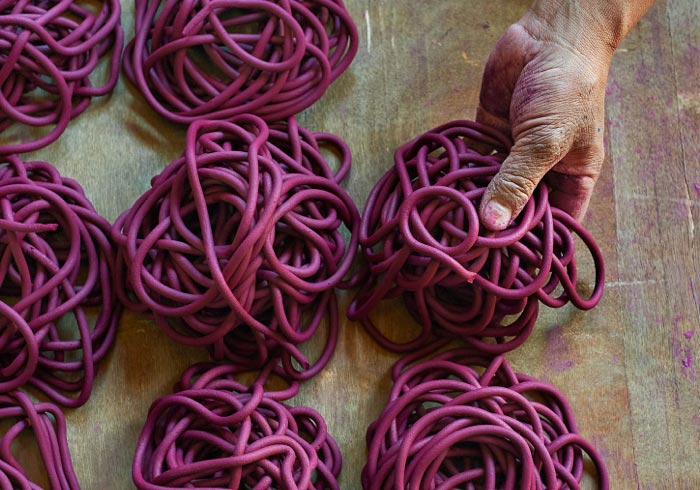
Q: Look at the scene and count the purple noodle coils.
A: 8